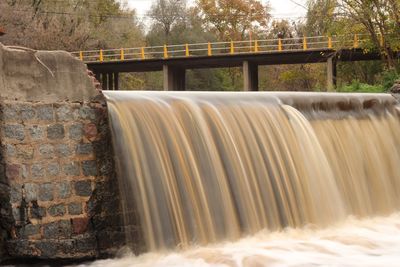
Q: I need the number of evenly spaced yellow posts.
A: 13